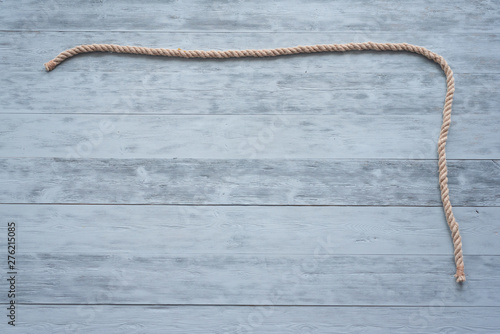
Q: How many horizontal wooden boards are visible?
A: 8